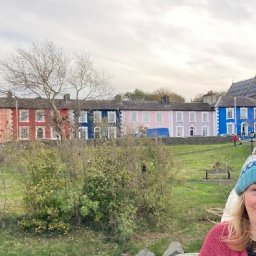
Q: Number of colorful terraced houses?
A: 6